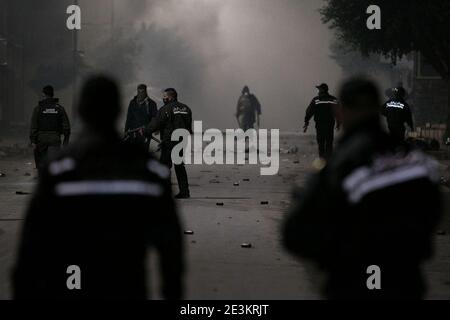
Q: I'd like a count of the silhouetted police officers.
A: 8